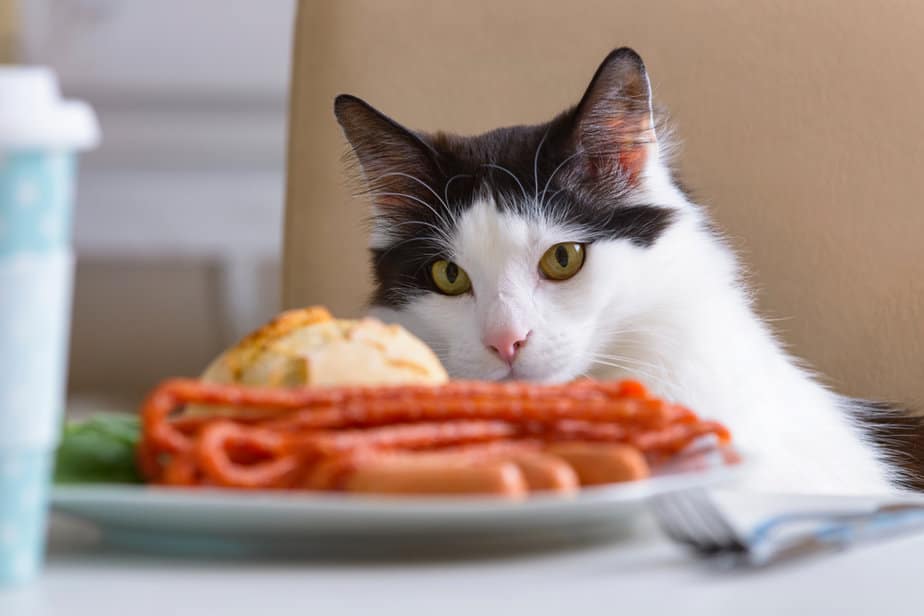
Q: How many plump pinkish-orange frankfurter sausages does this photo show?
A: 3